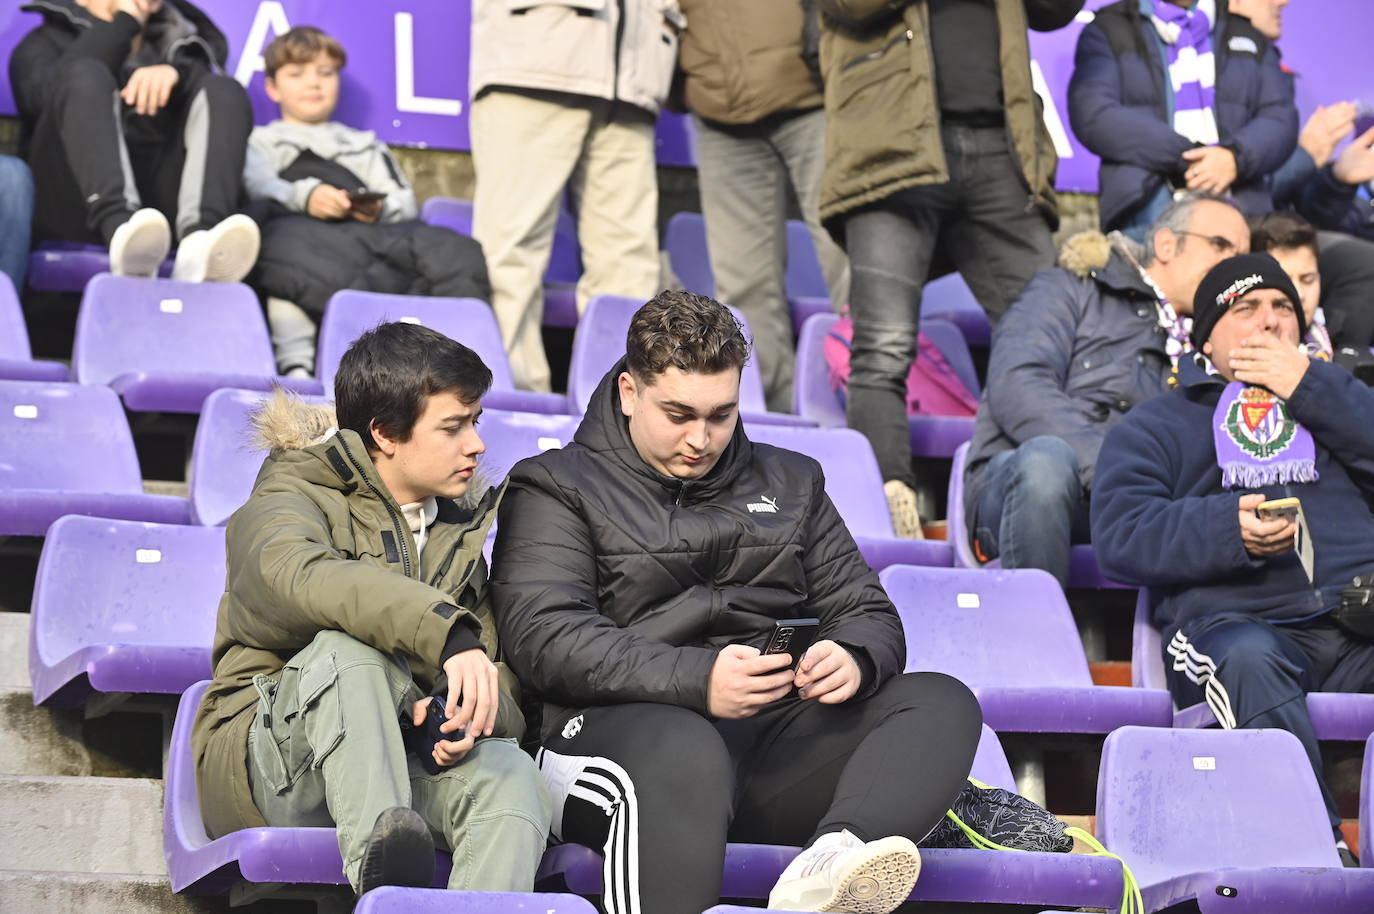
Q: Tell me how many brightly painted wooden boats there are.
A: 0